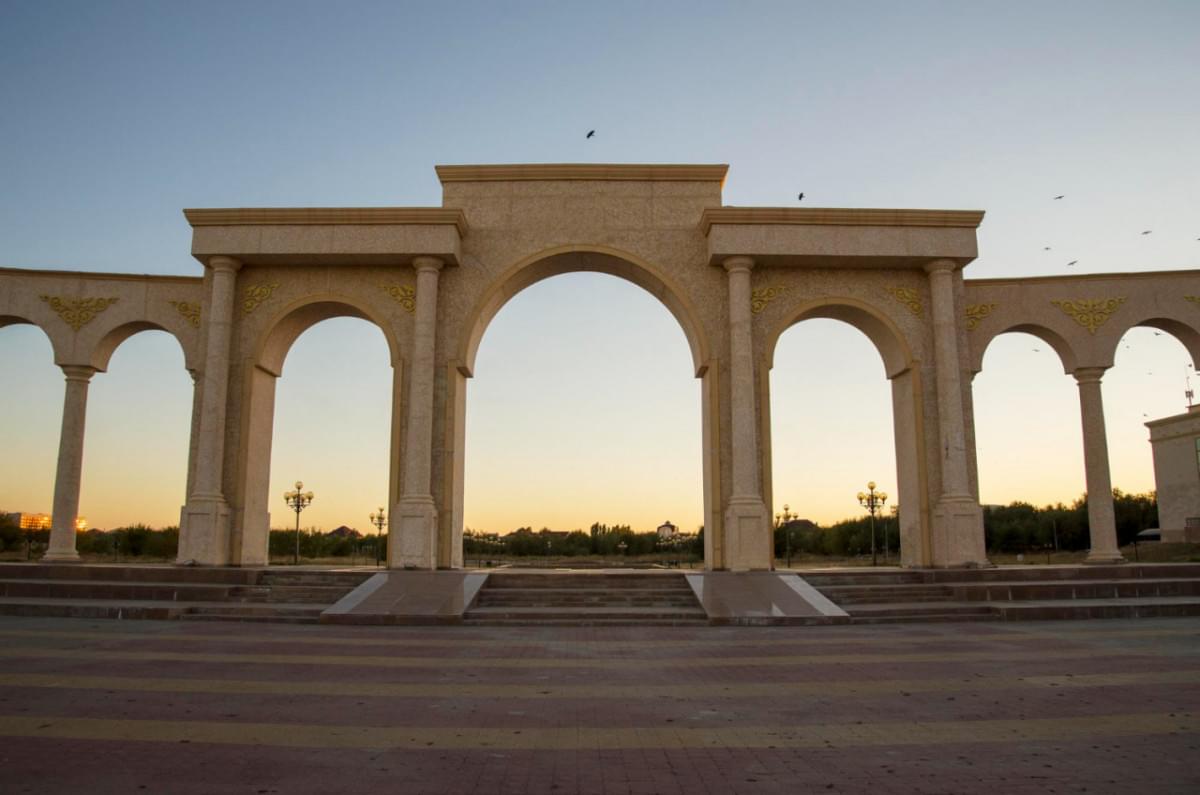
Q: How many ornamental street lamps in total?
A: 4